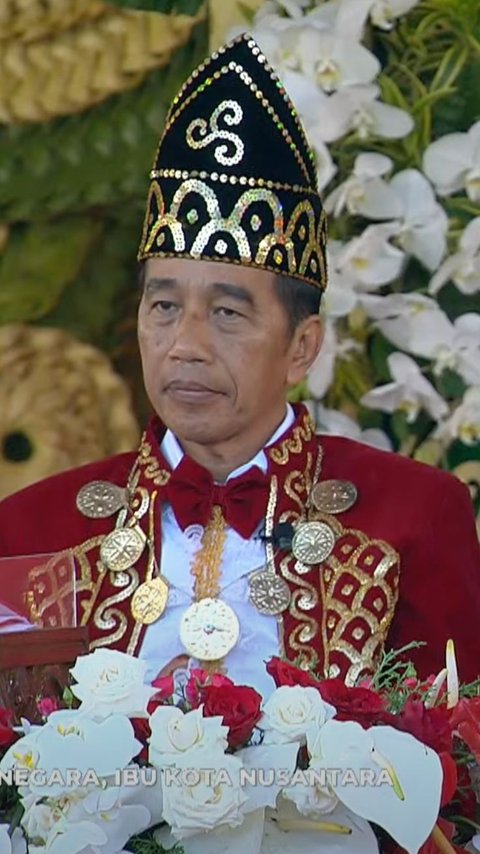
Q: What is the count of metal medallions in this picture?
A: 7